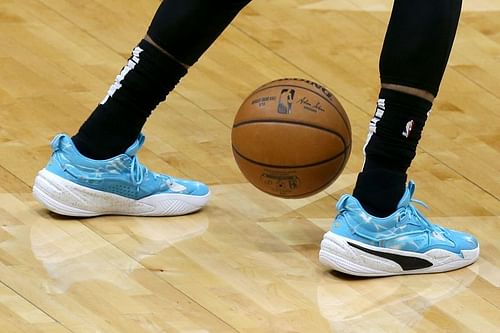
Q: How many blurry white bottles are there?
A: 0